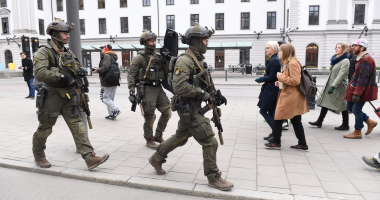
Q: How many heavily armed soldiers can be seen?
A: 3